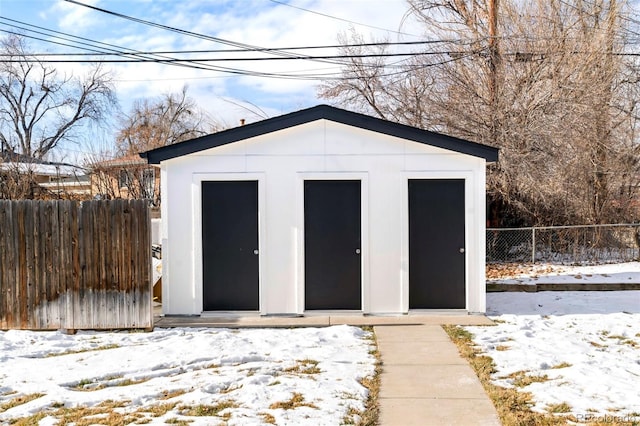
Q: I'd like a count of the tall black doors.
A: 3